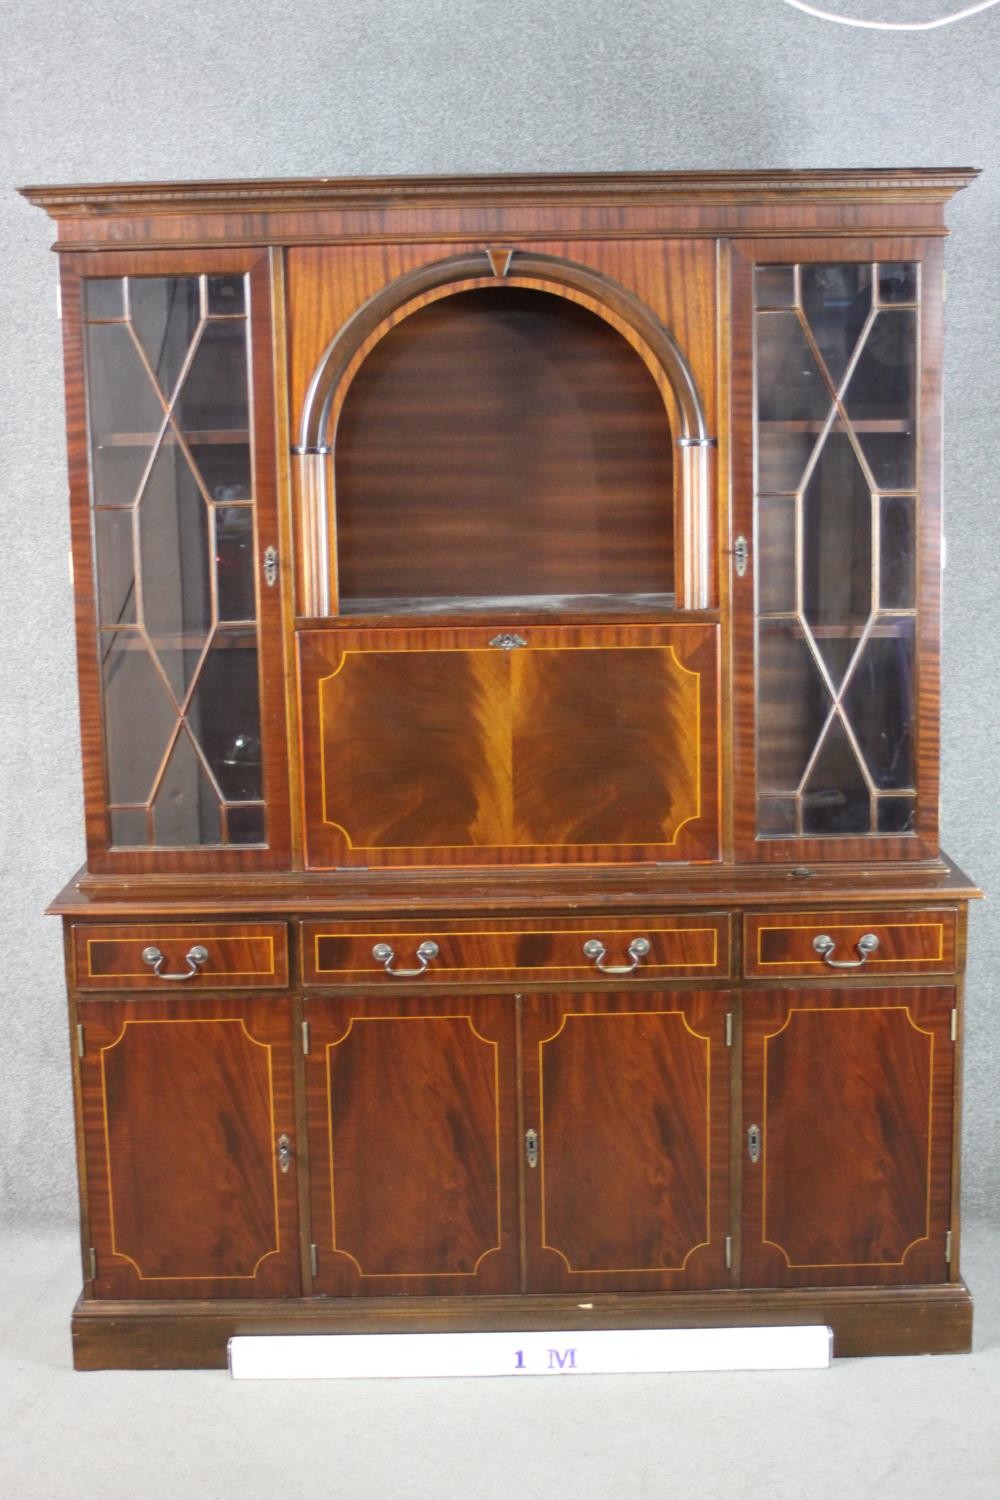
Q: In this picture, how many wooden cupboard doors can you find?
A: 4